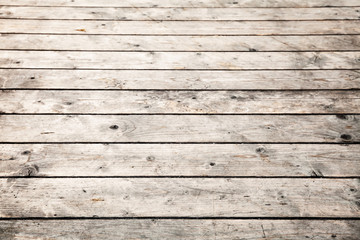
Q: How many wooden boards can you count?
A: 11